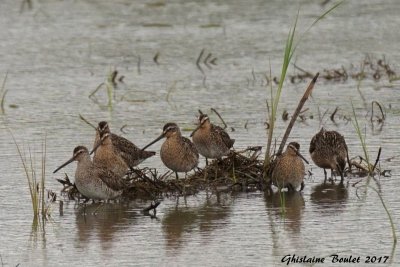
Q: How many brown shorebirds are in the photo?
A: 7